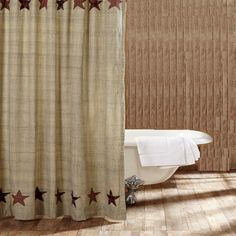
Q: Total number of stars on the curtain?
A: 14